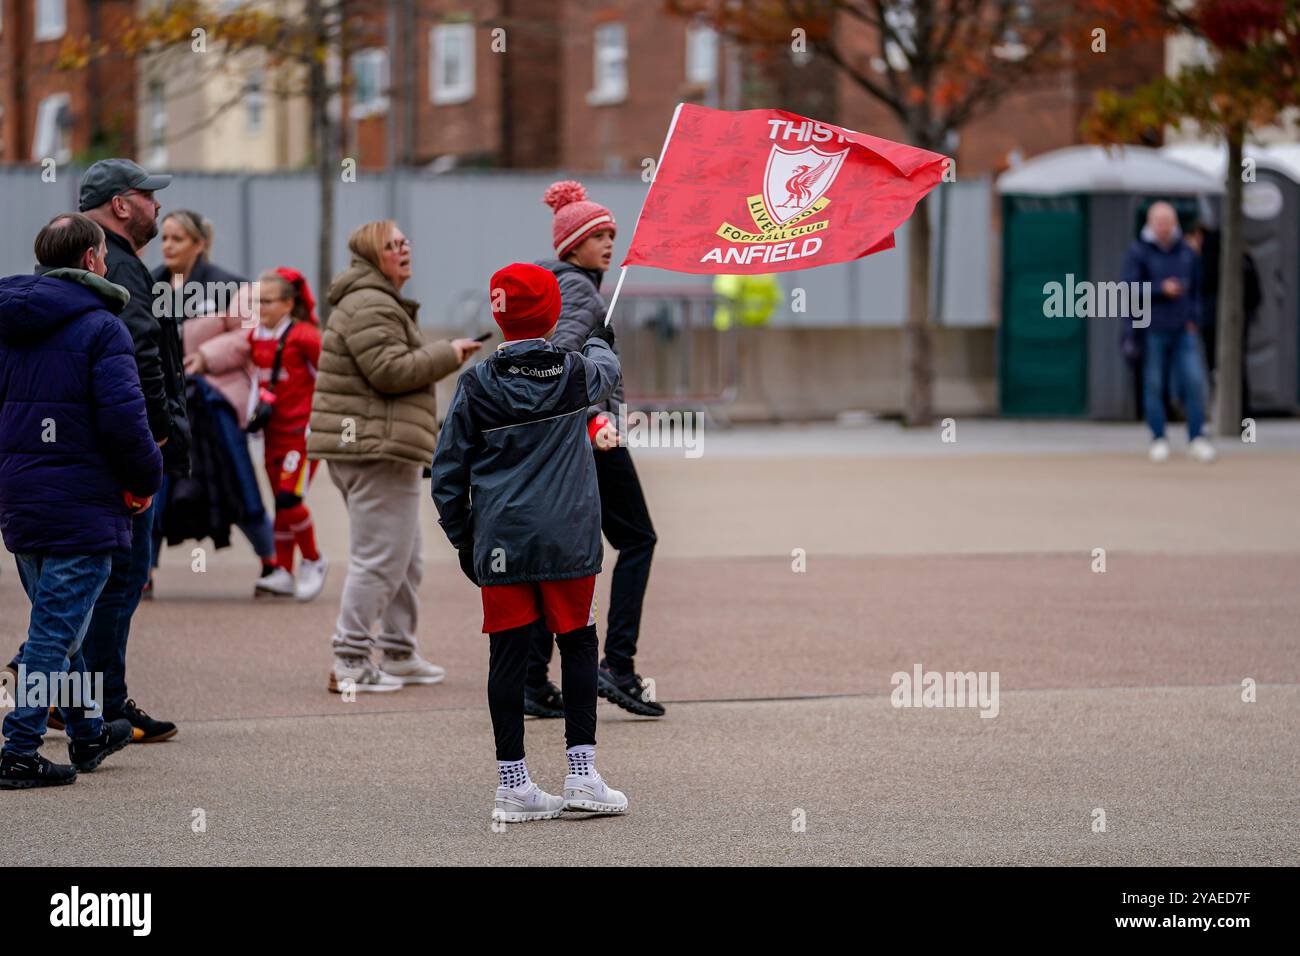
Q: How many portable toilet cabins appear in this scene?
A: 2